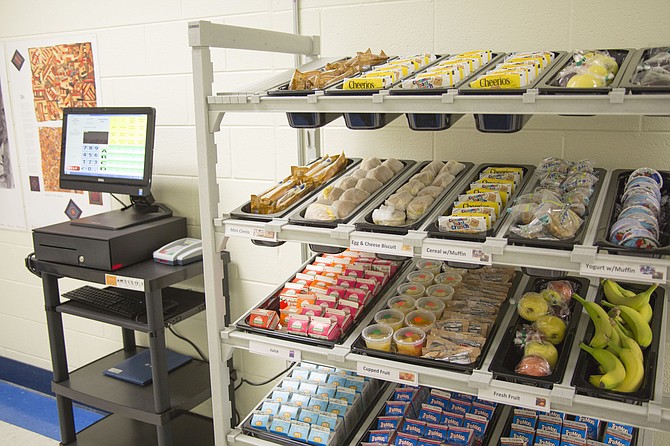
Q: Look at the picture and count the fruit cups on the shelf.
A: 12